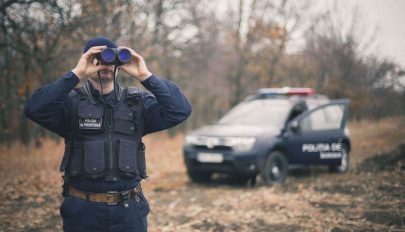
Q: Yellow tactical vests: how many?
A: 0